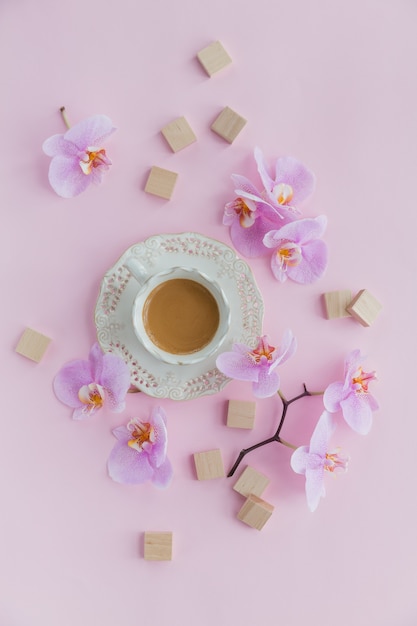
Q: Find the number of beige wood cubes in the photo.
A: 12